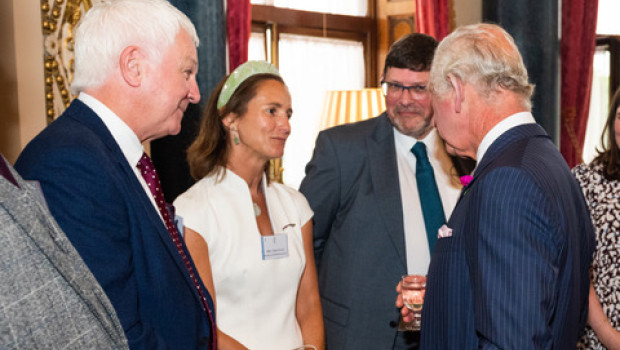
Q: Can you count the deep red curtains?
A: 3